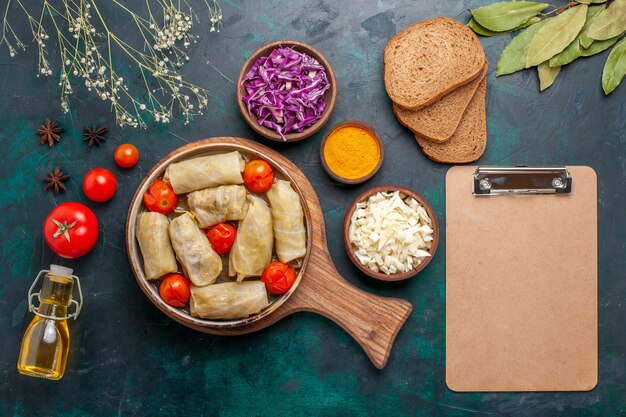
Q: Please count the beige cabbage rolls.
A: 7